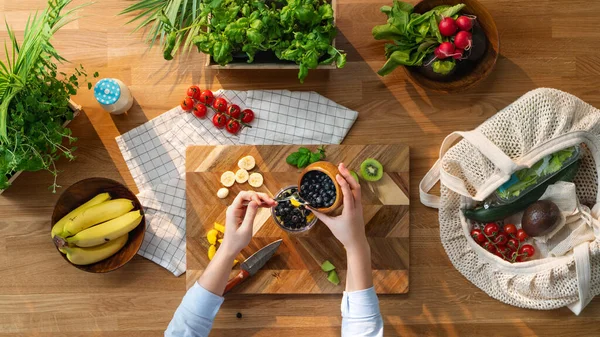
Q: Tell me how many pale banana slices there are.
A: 5